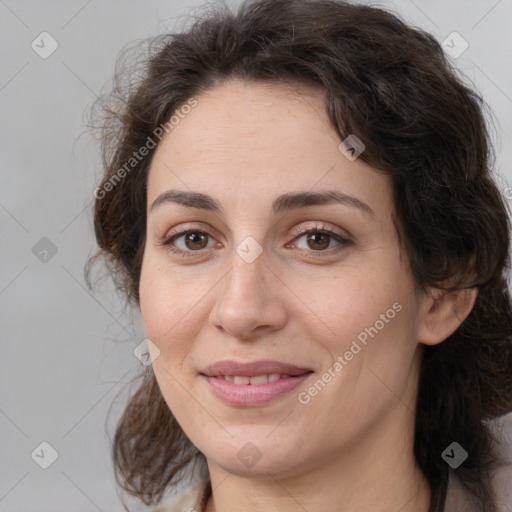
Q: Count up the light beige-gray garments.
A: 1